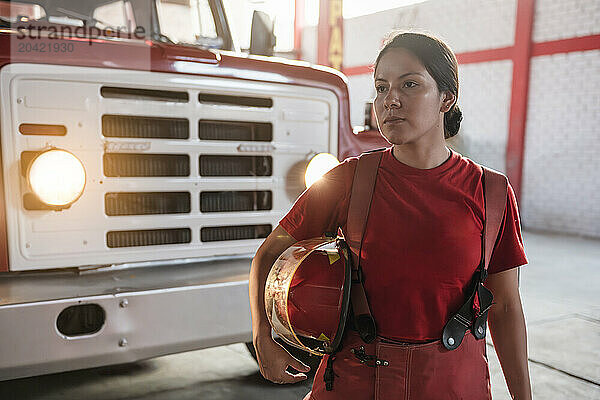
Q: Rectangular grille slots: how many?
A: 10